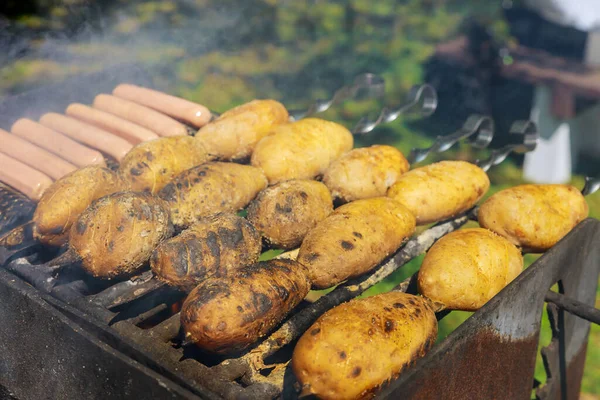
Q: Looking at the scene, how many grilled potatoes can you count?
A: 15